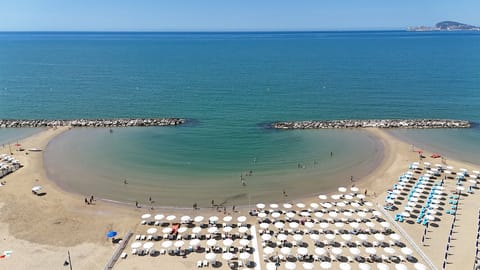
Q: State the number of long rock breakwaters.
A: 2